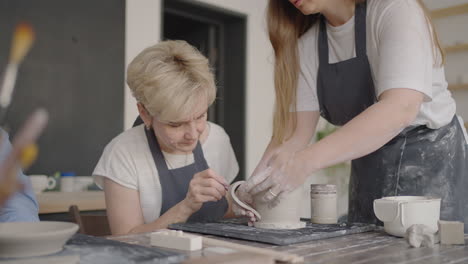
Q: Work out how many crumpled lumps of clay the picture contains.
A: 1